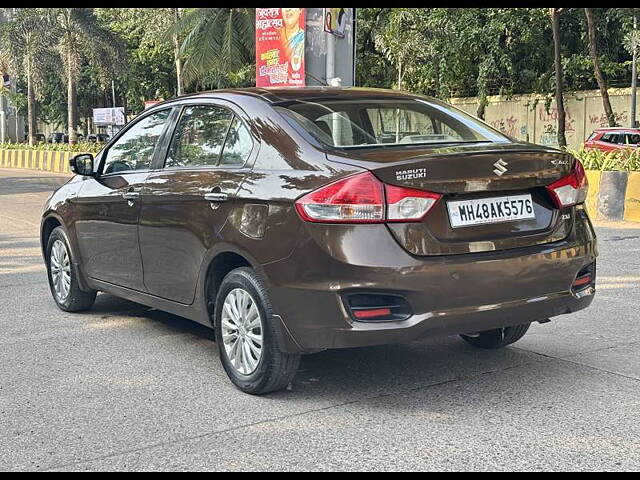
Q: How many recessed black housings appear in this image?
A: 2